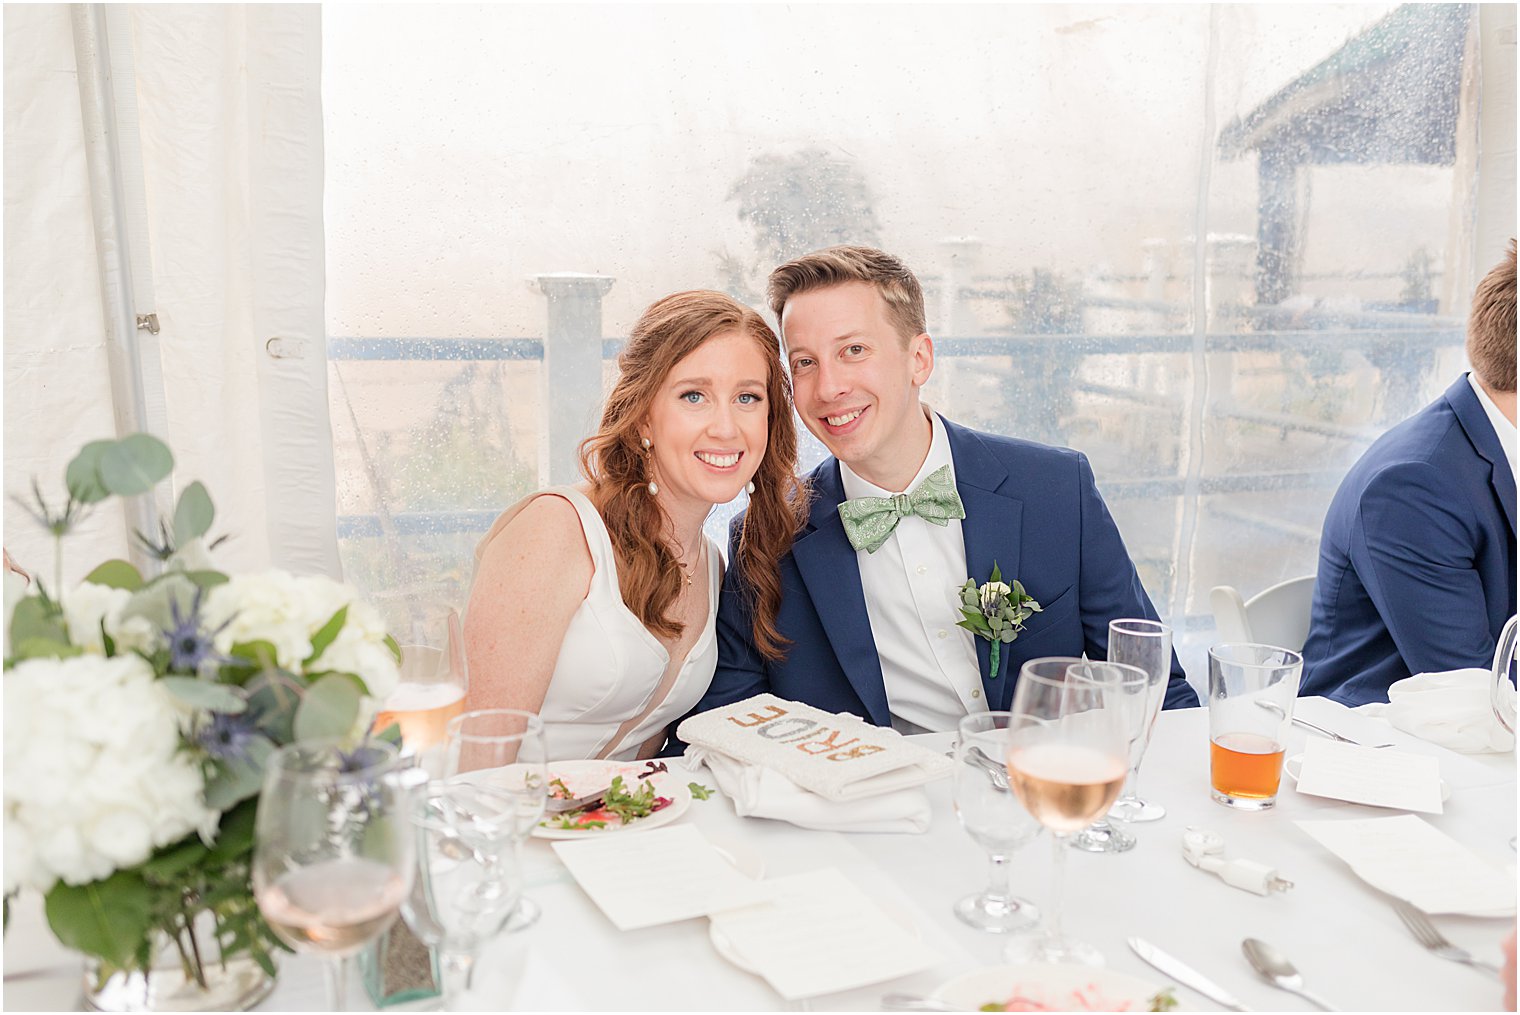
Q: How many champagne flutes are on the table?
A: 1